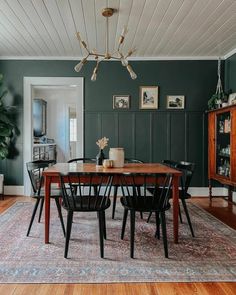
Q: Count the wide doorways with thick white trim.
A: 1